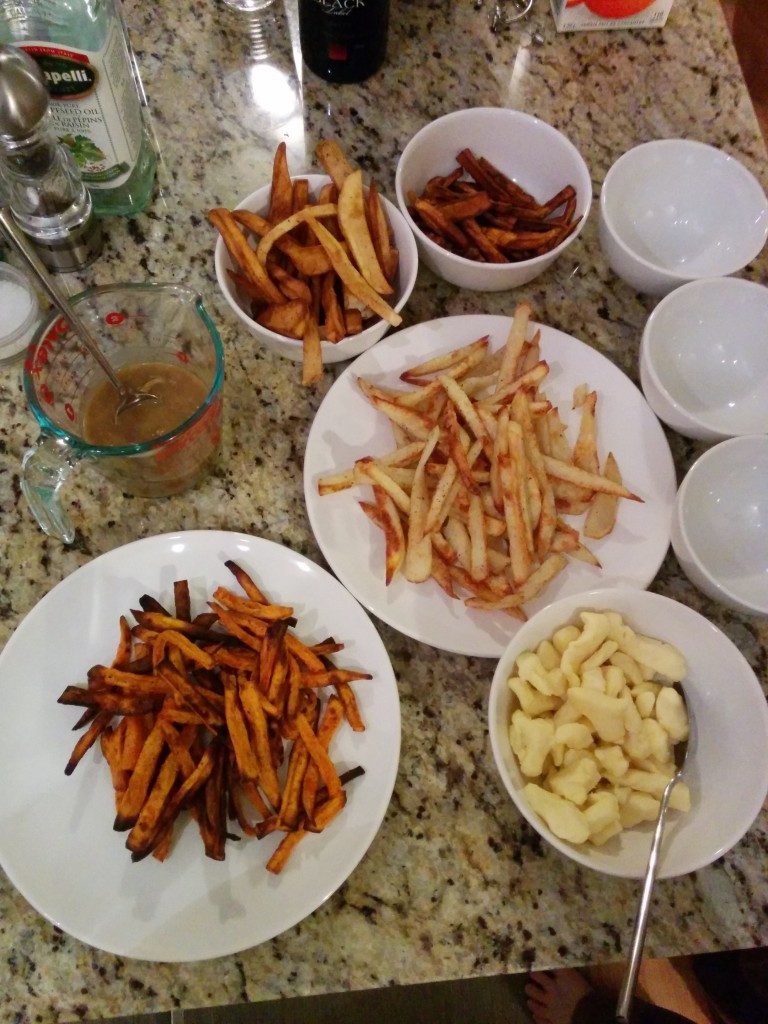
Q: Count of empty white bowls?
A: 3